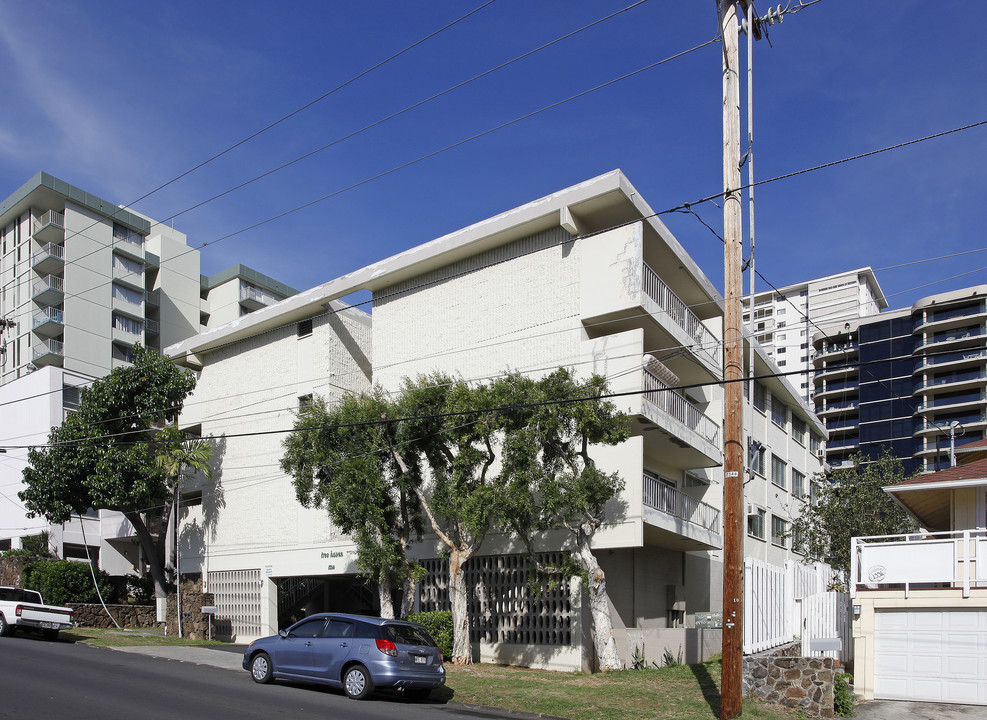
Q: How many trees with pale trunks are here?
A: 4